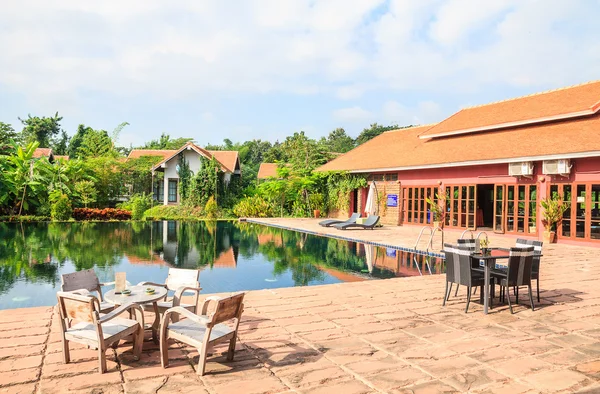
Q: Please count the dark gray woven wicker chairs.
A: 4